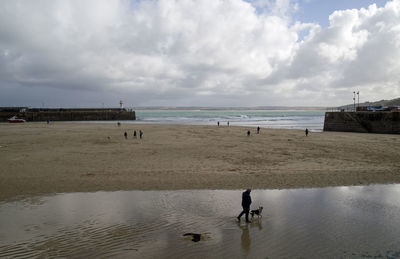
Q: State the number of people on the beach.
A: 9